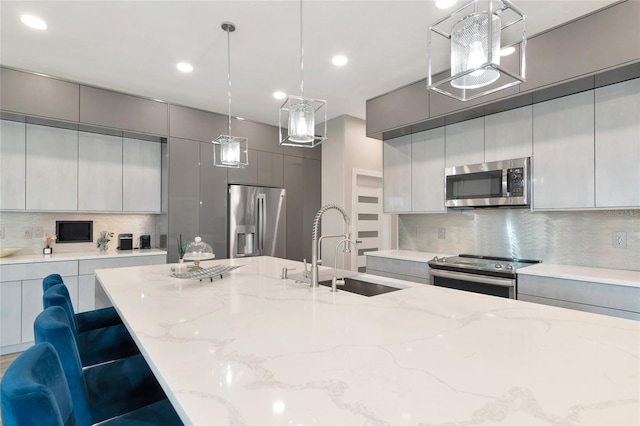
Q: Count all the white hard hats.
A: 0